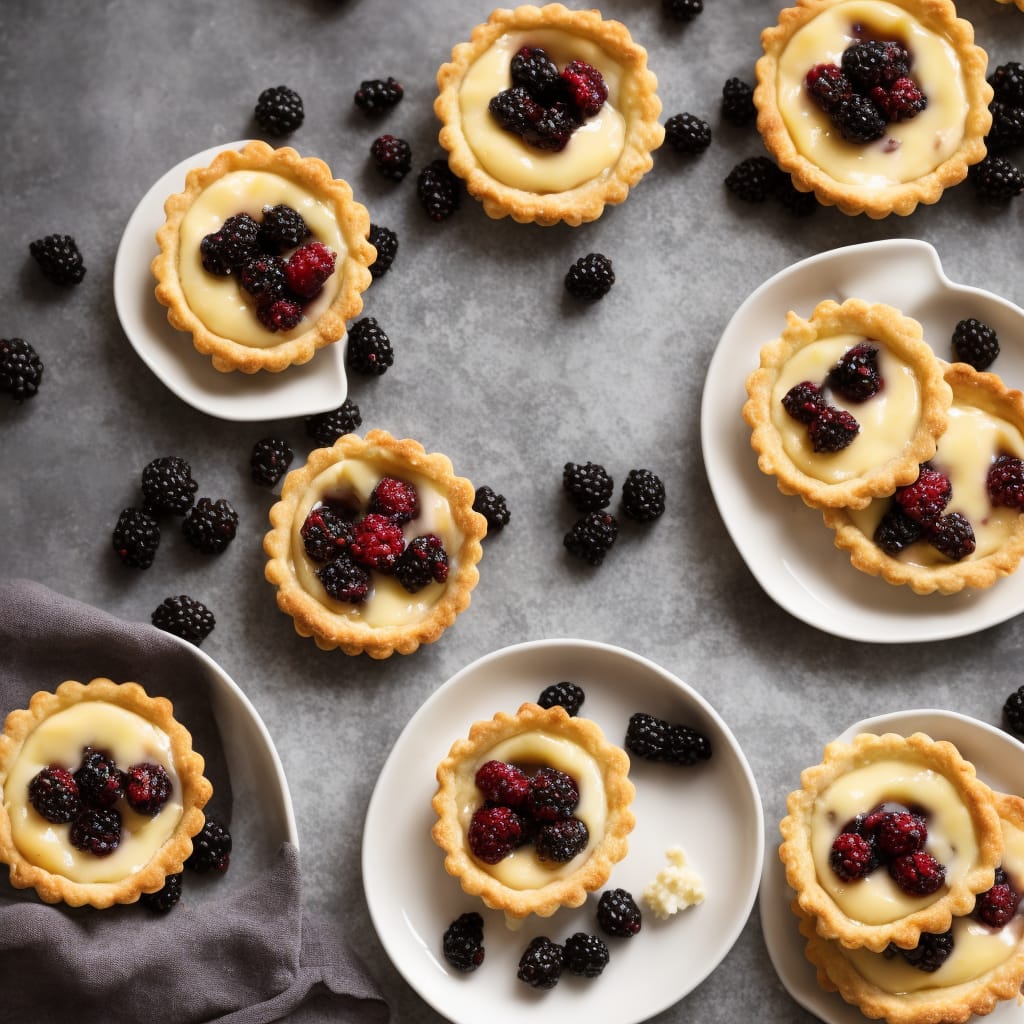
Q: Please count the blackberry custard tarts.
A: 10